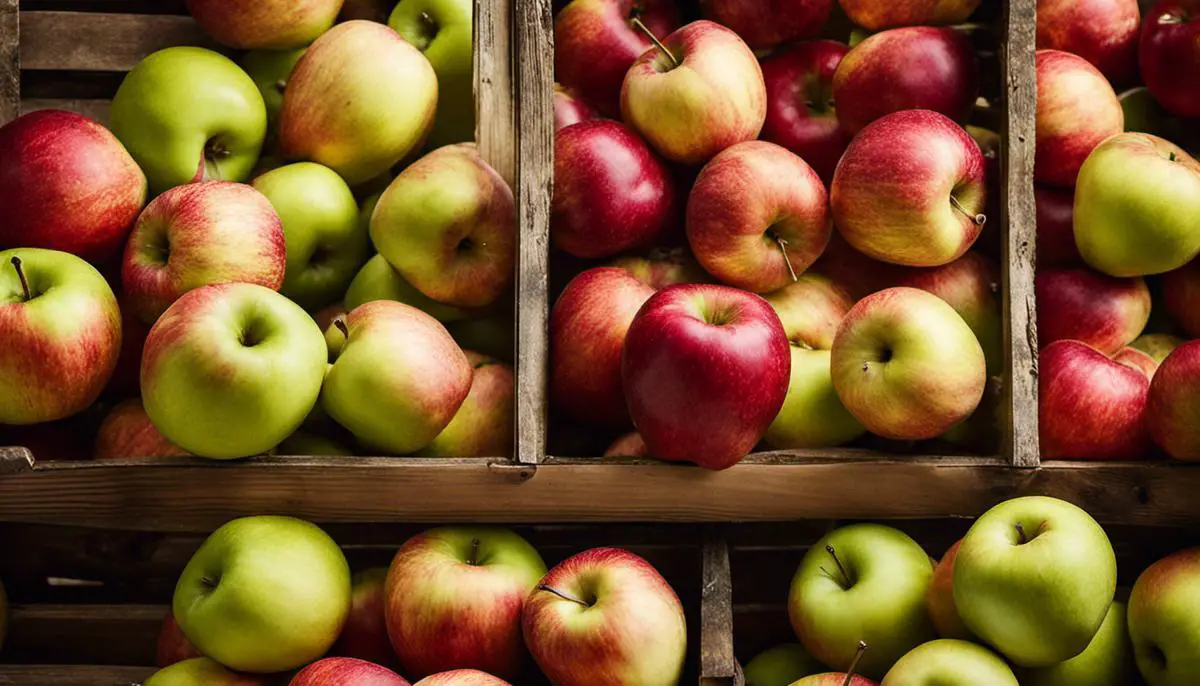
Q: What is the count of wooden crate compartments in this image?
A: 5